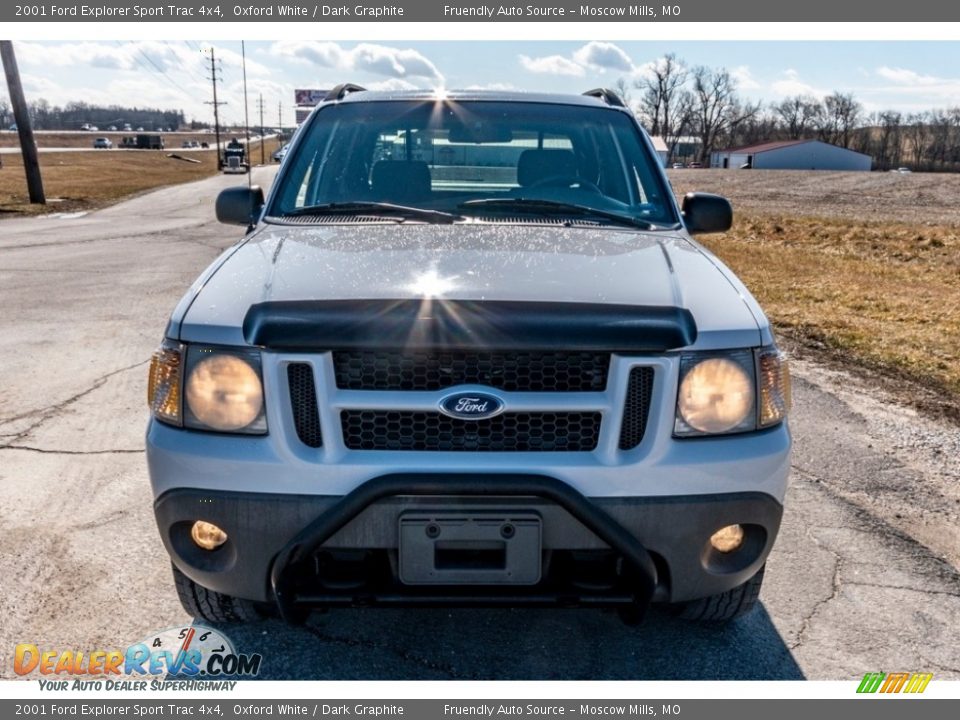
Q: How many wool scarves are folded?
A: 0